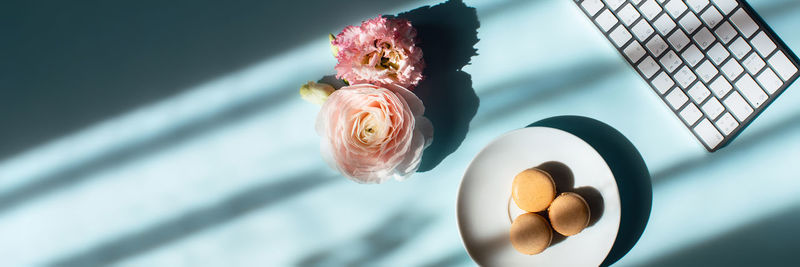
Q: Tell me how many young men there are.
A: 0